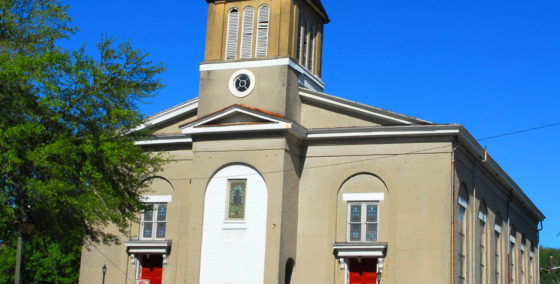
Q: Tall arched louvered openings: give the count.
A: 6